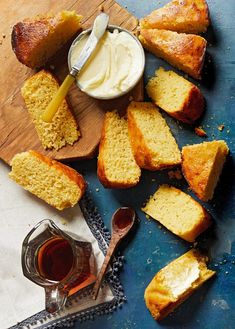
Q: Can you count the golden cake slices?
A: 11